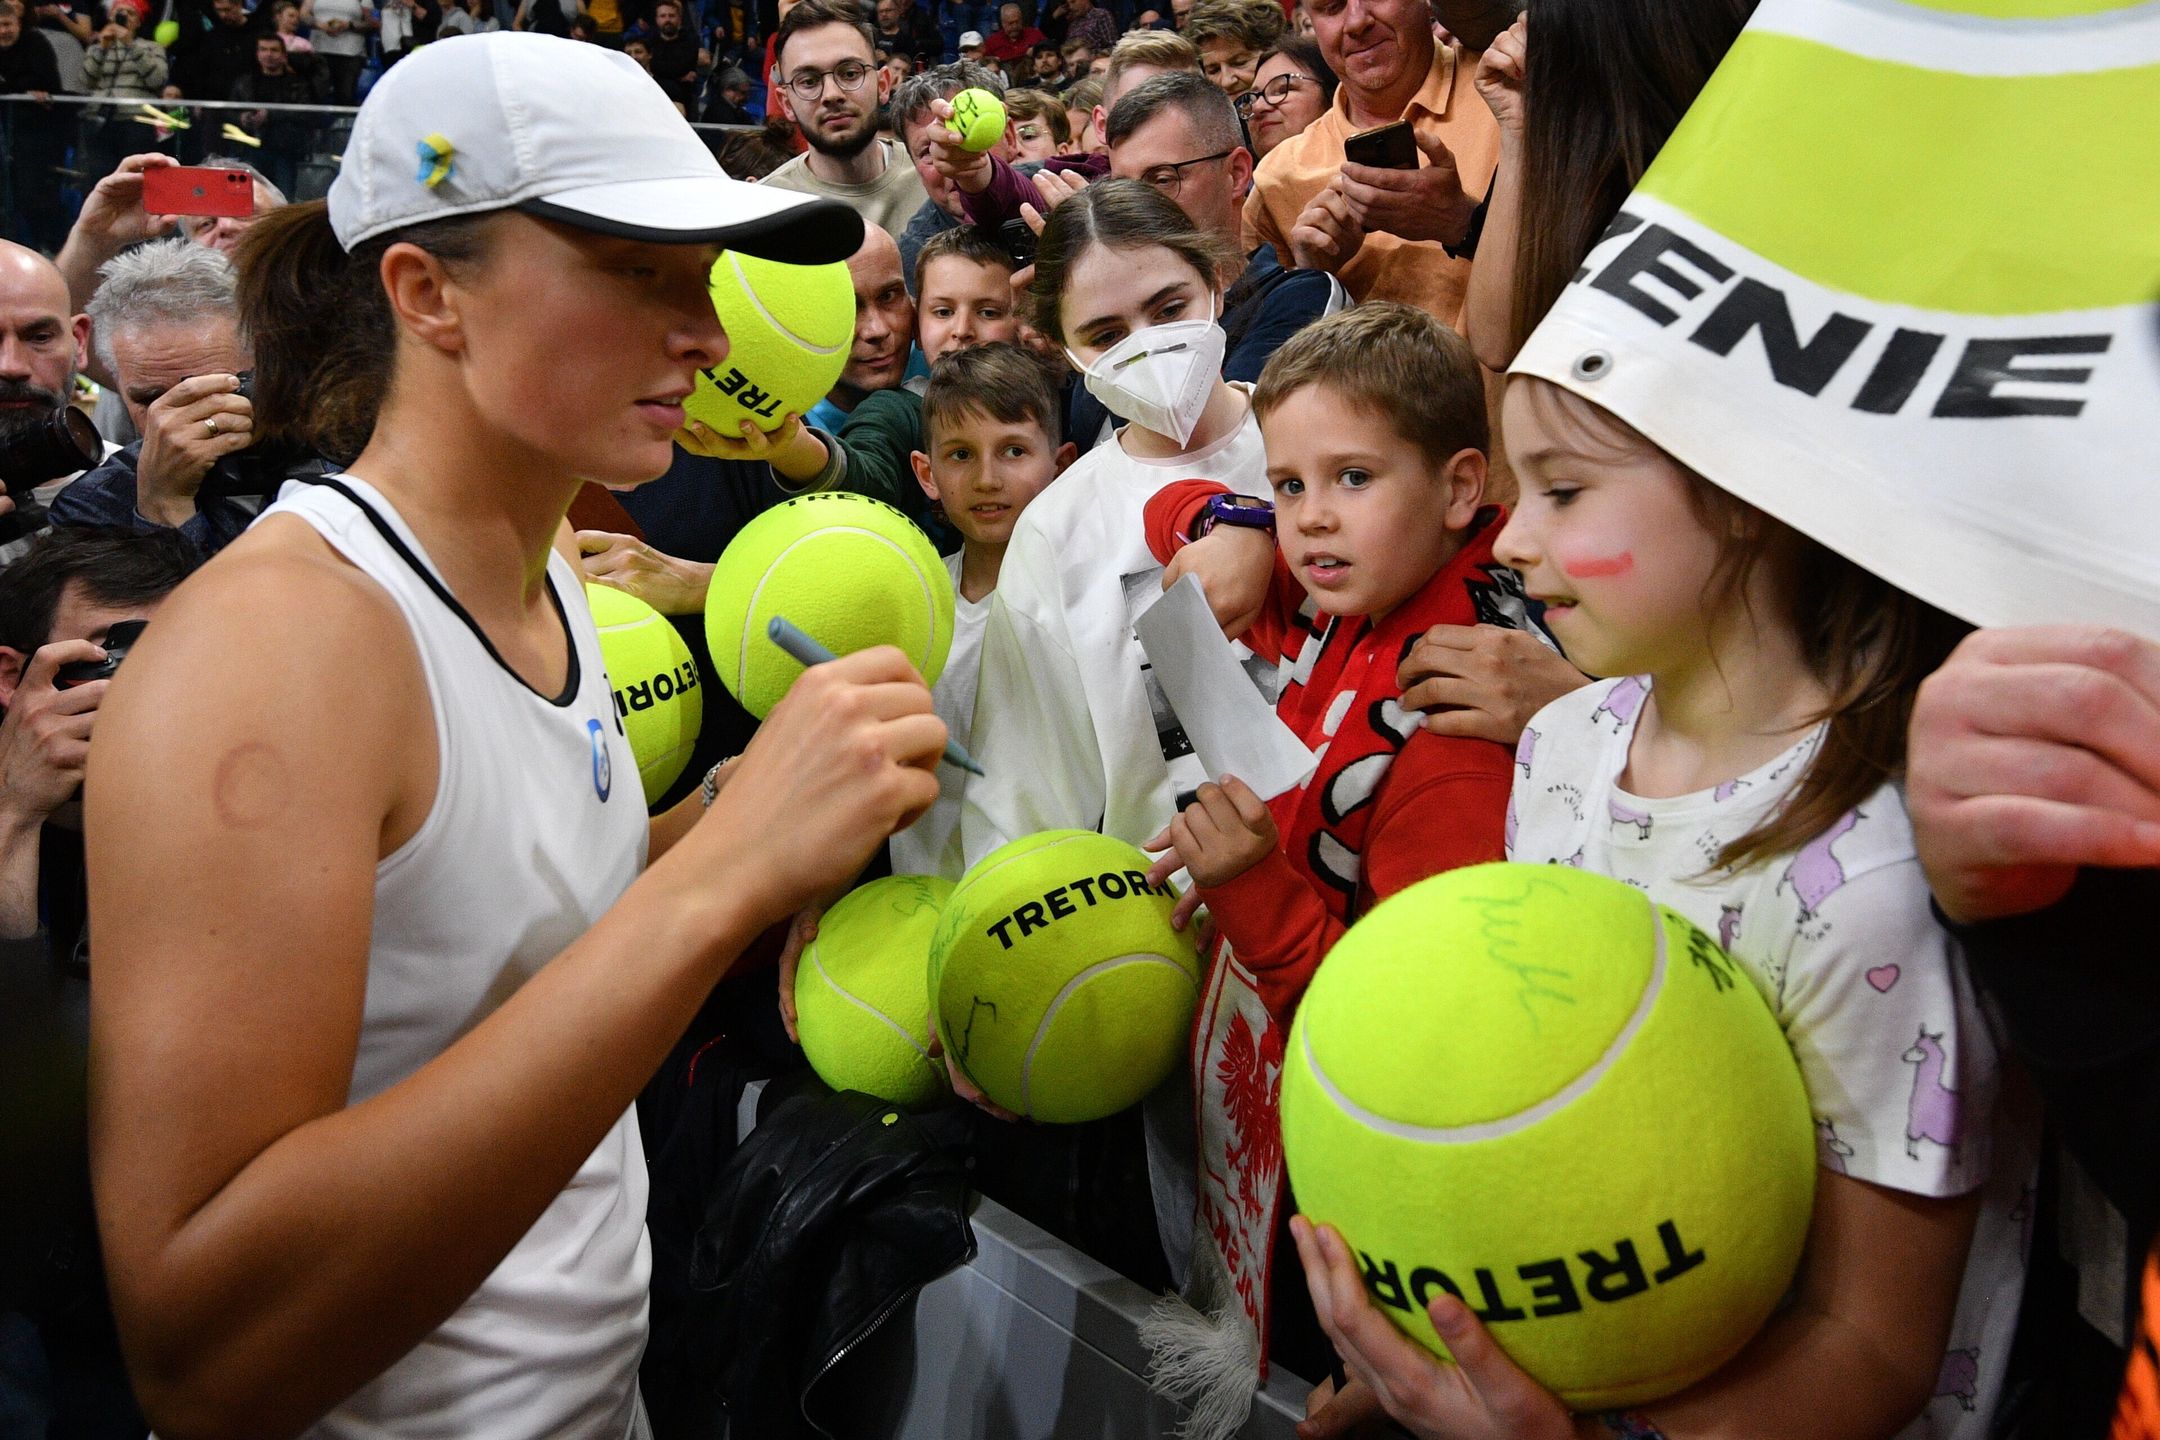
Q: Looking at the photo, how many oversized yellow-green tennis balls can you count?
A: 6